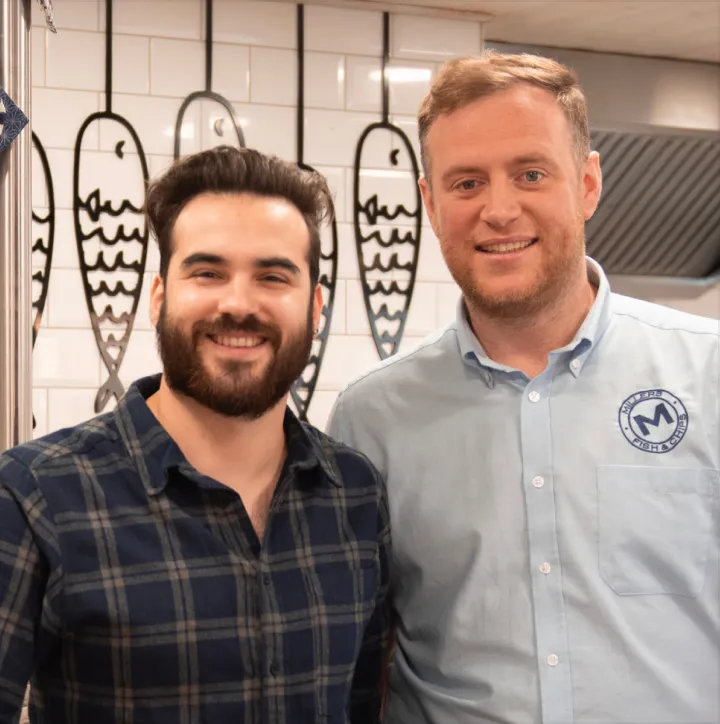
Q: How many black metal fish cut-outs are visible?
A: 5